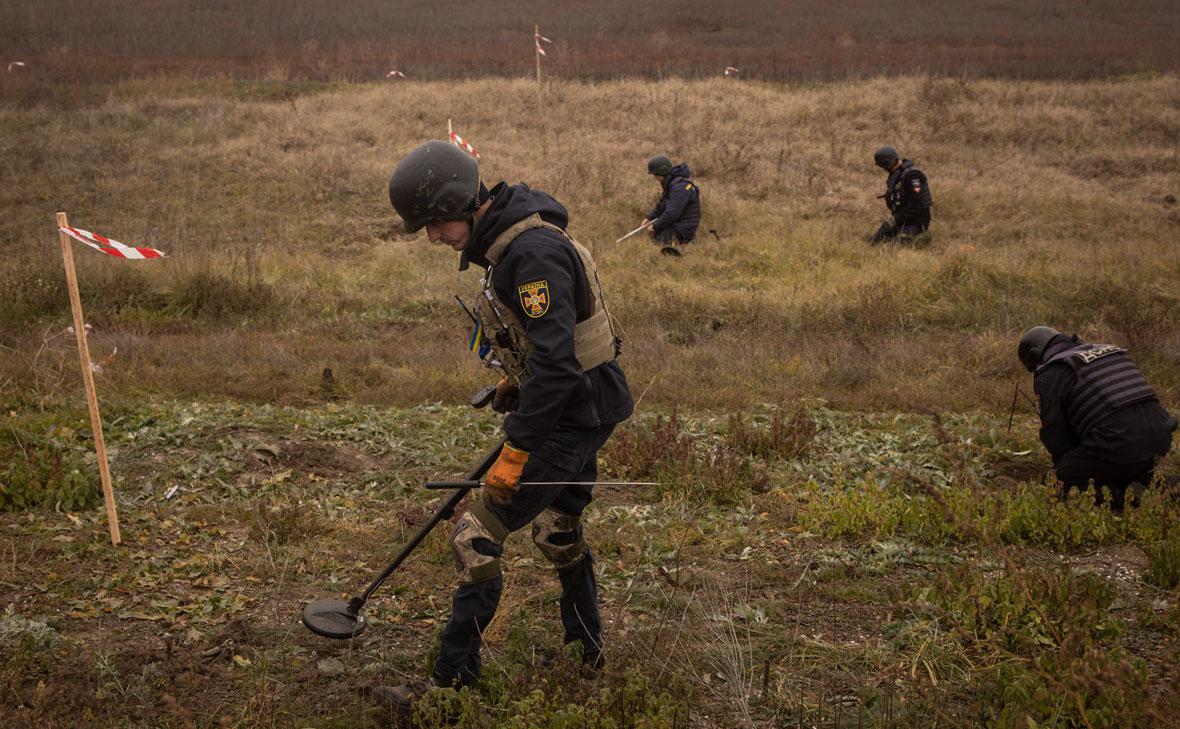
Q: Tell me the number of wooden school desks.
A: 0